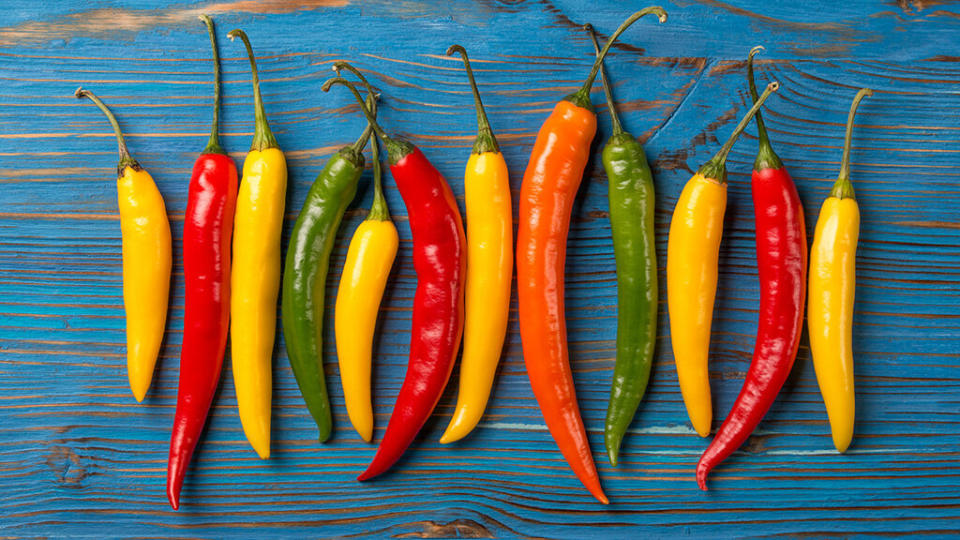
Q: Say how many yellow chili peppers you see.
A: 6